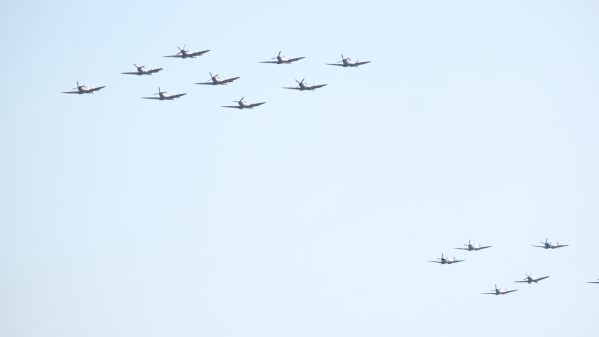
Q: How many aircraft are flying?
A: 15